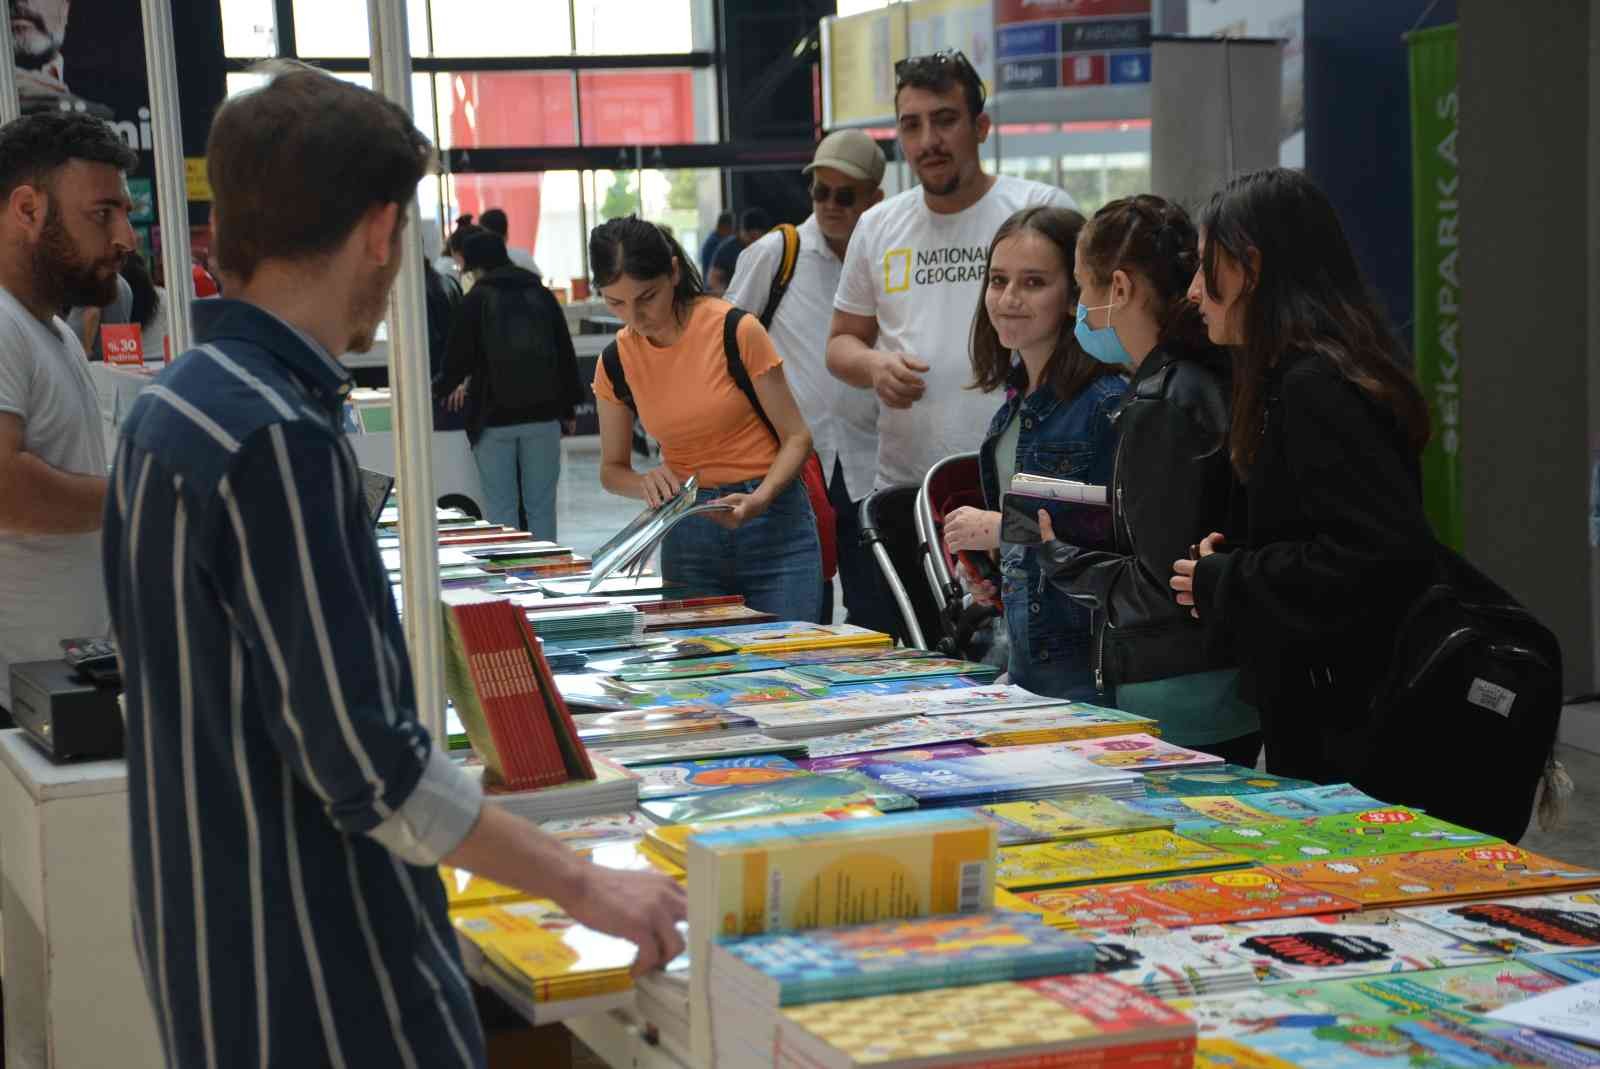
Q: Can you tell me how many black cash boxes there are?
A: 1